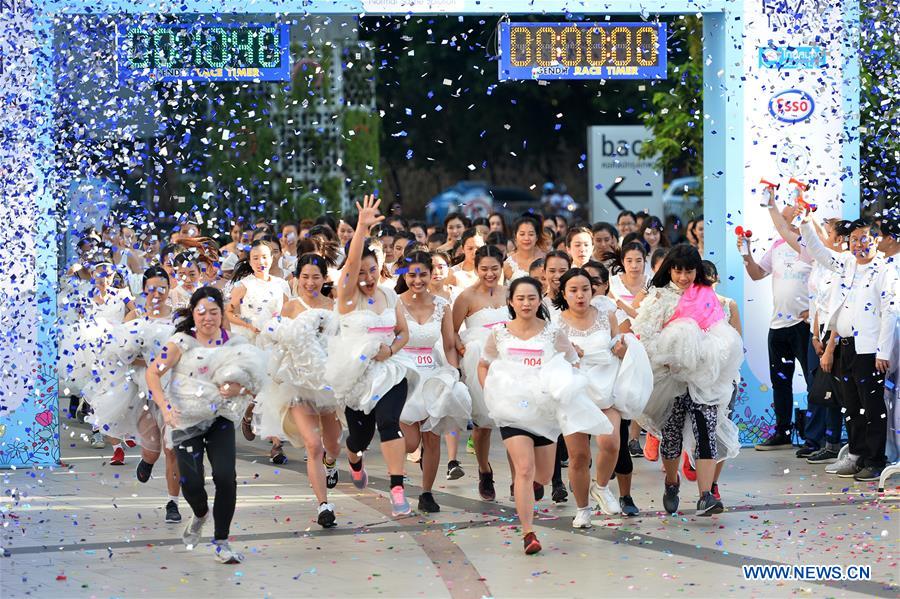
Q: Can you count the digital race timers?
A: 2